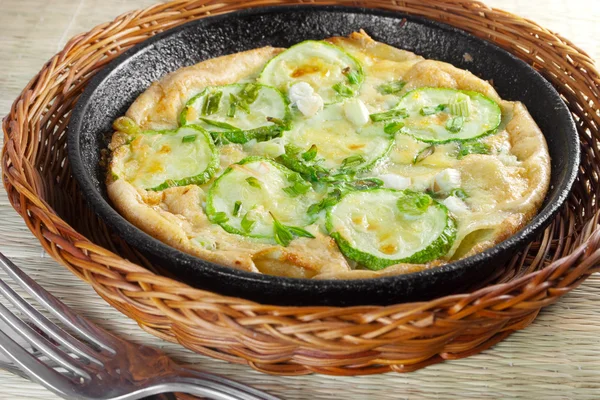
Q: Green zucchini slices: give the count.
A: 7